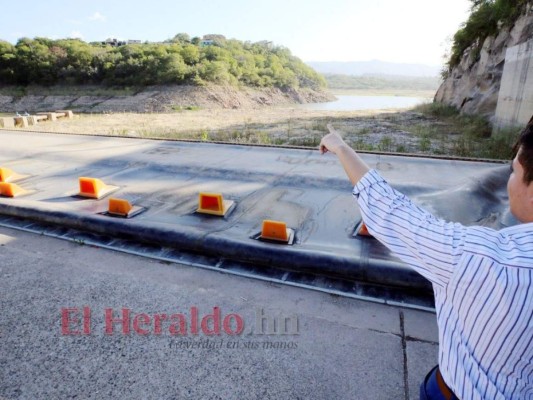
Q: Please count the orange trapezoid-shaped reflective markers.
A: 7